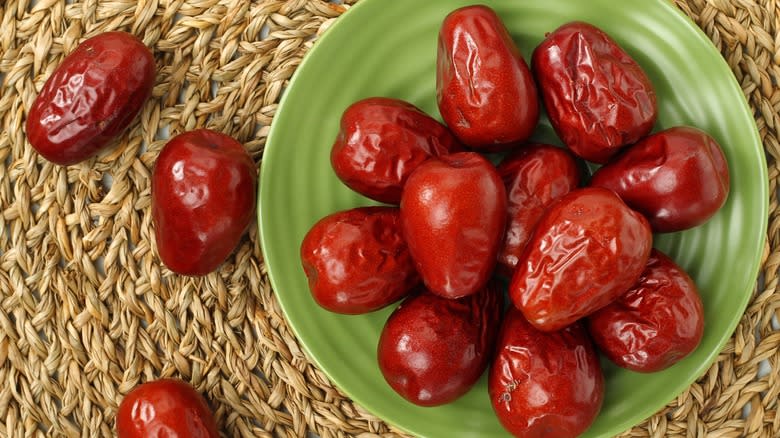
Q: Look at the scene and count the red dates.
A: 14